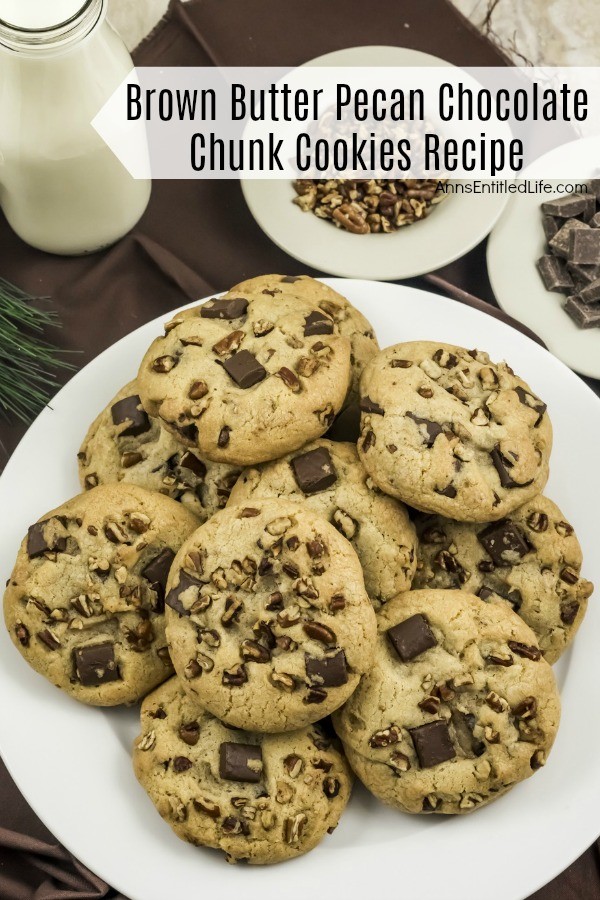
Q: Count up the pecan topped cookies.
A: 10